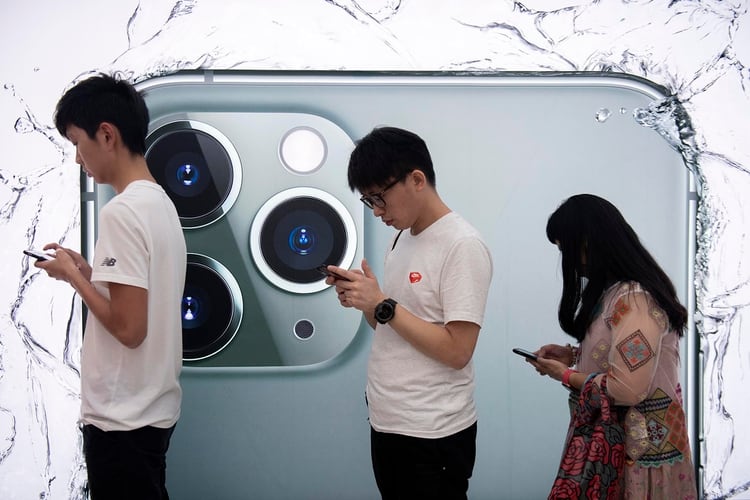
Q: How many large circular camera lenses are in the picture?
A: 3